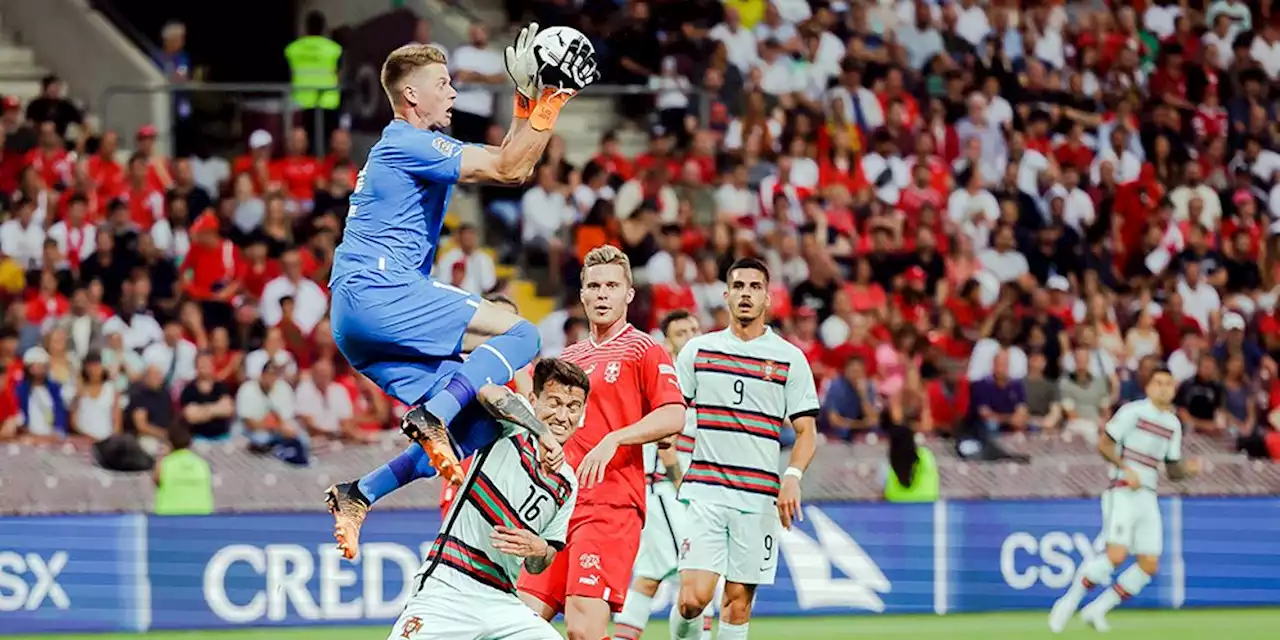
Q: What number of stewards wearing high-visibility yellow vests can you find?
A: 3